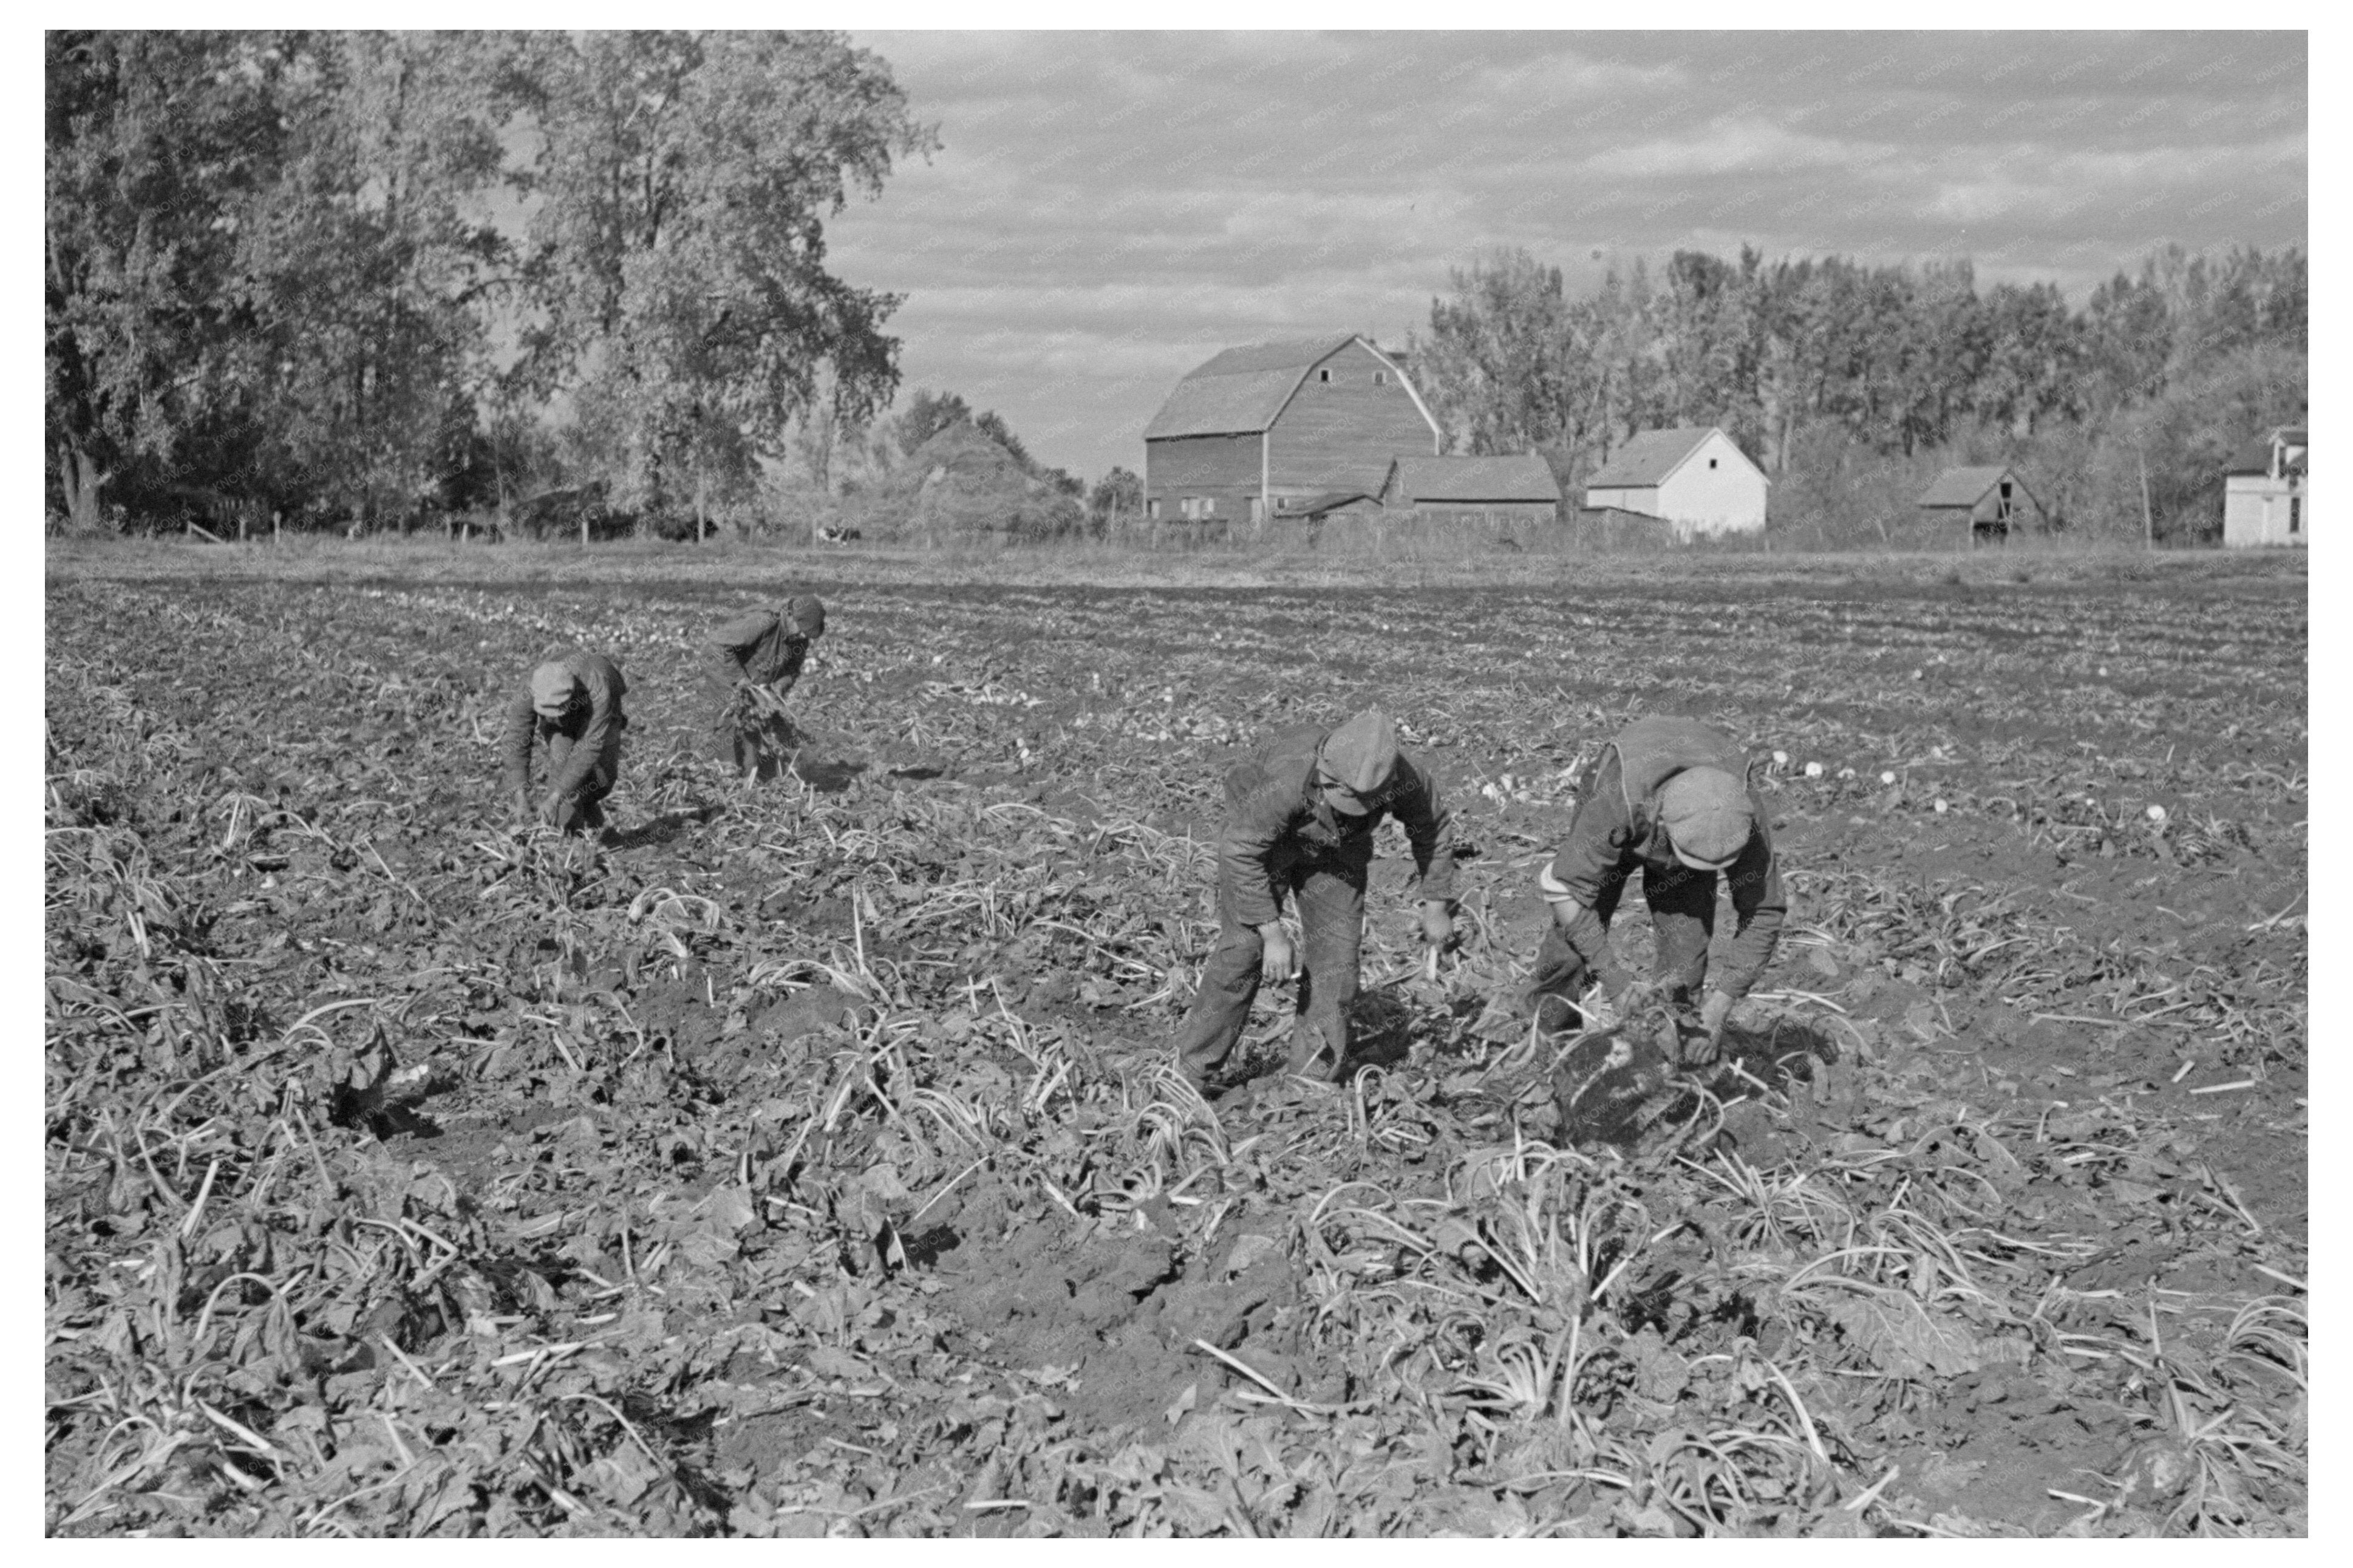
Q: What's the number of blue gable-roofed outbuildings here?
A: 0